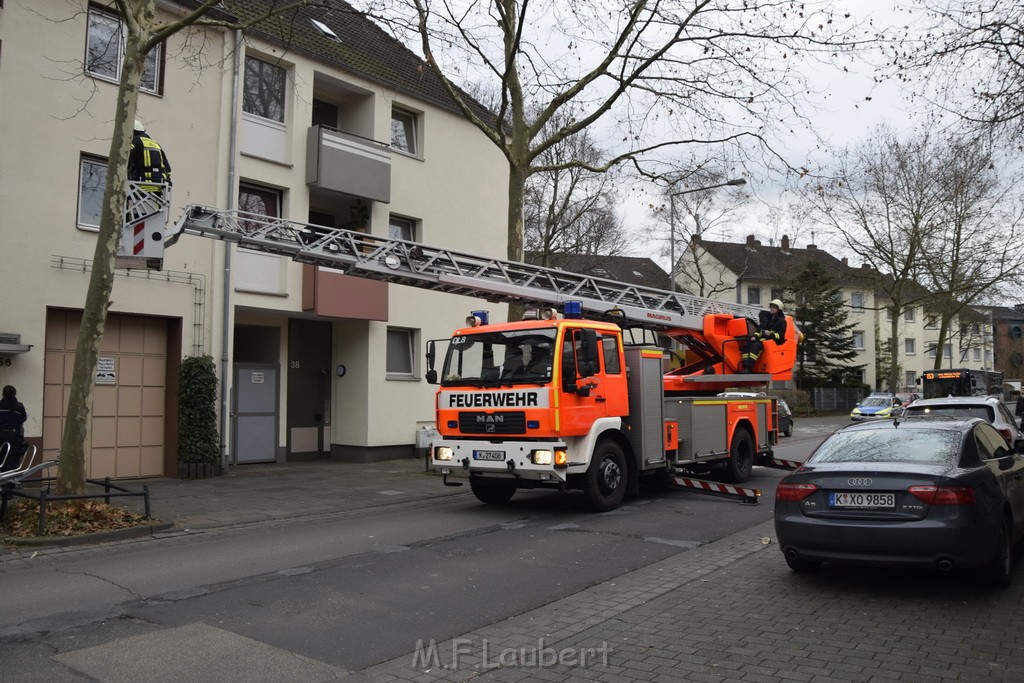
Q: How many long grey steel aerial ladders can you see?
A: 1